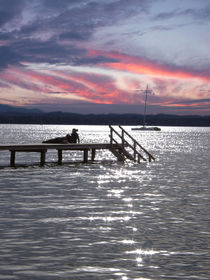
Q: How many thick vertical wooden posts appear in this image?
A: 5